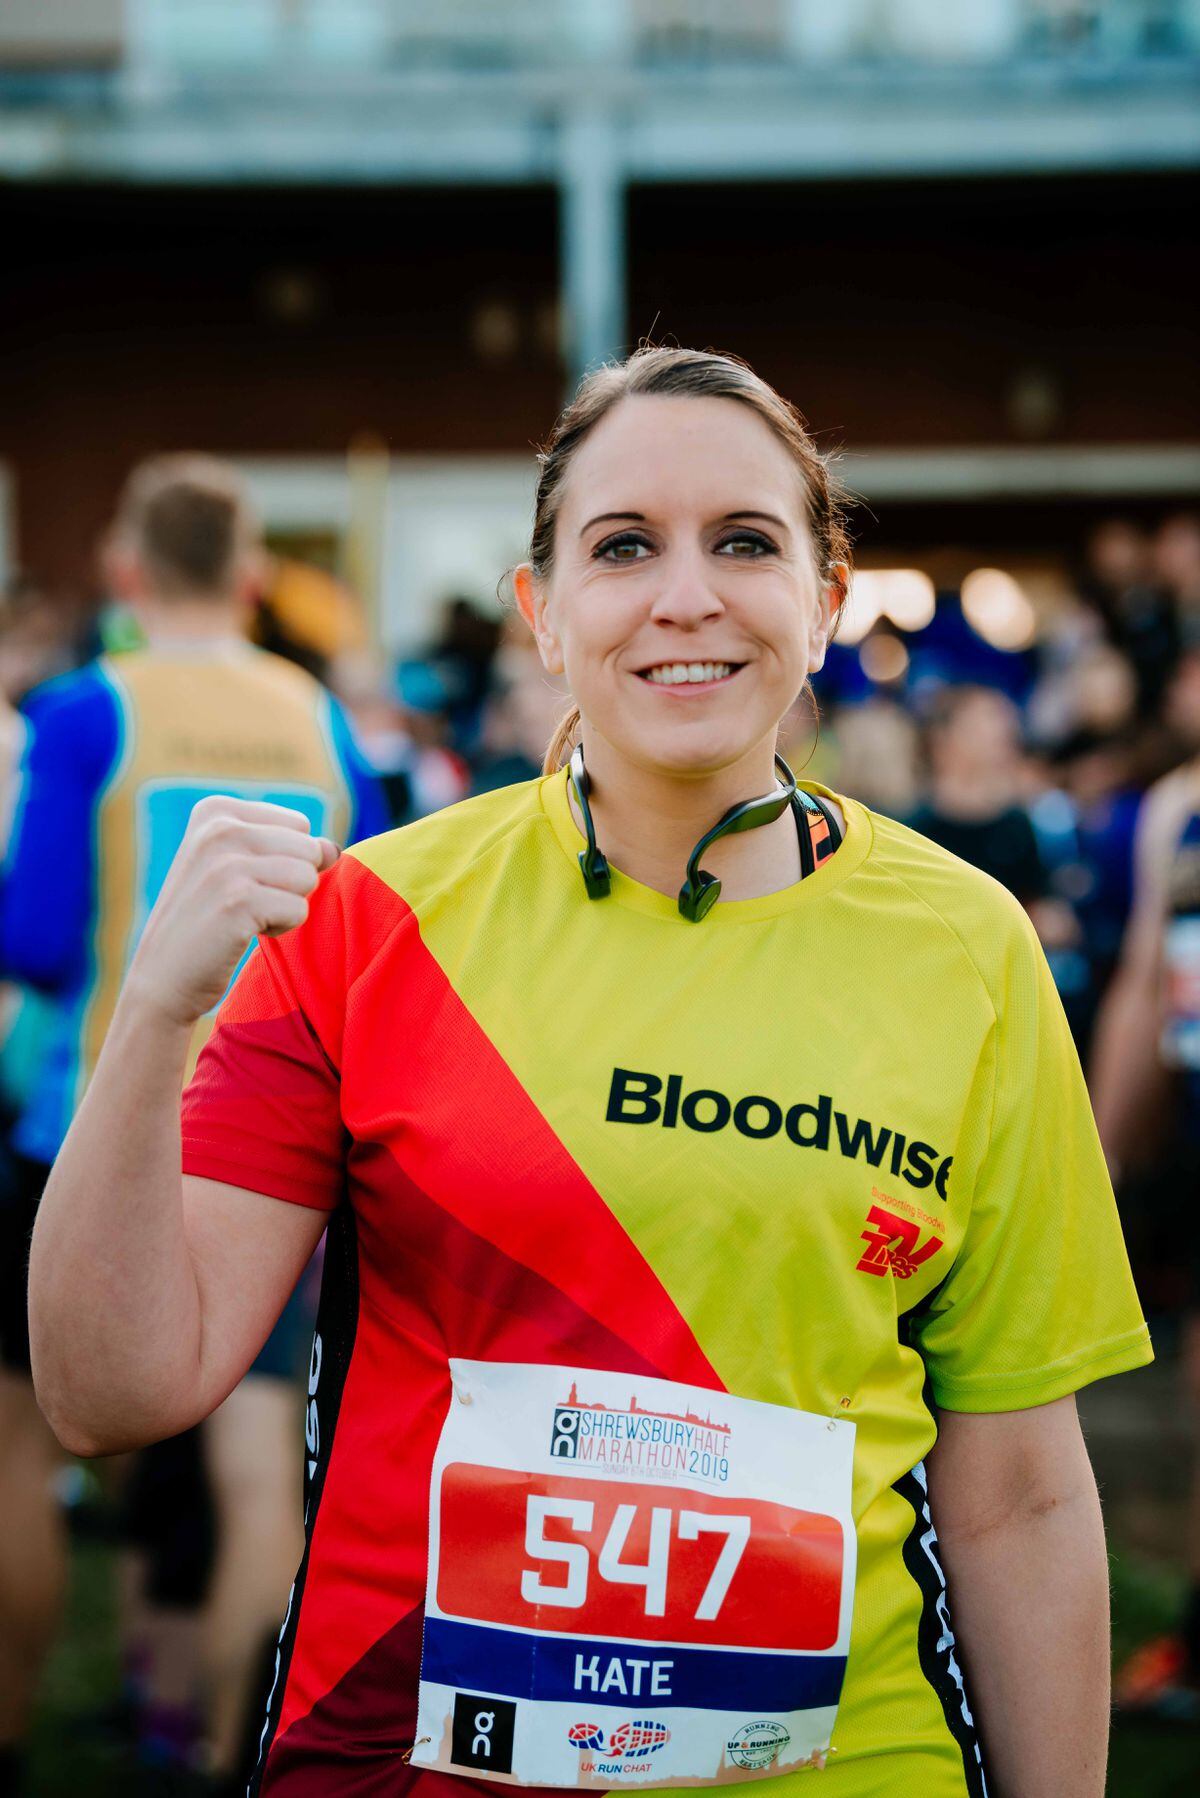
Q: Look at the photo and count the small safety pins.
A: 4